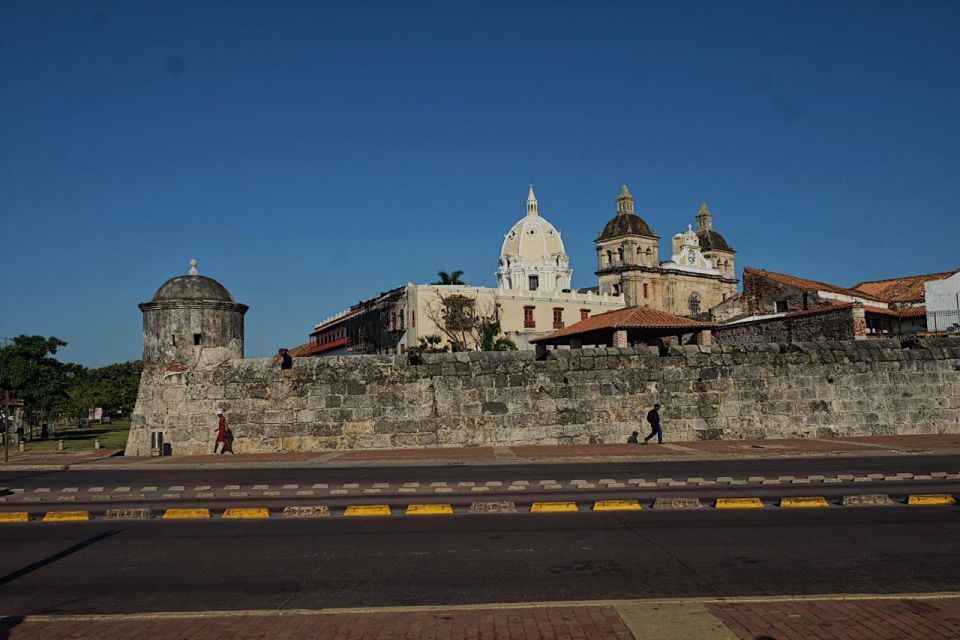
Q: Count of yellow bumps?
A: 11